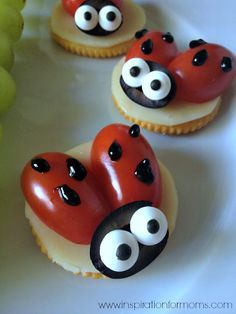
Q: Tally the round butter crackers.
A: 3